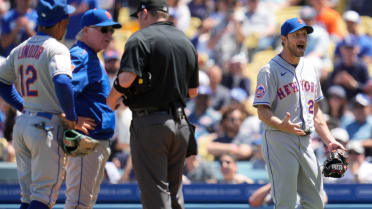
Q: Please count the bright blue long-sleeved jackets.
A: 1